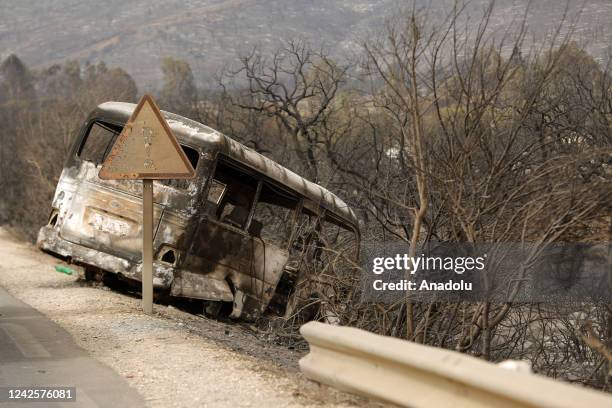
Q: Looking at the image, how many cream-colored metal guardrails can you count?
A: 1